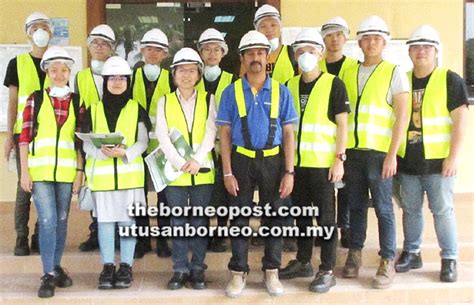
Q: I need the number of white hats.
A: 13